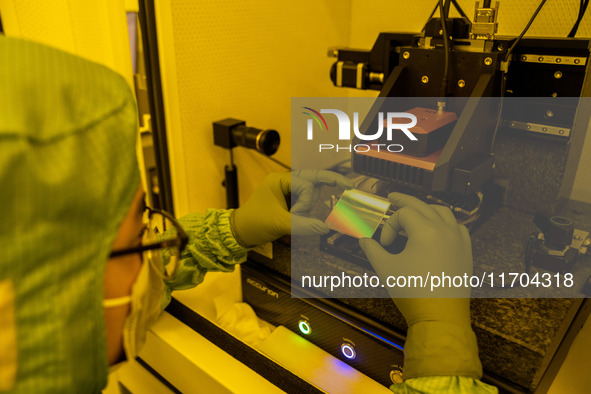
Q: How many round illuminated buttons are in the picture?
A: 2